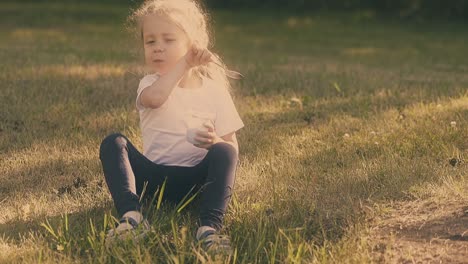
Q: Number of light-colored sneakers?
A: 2